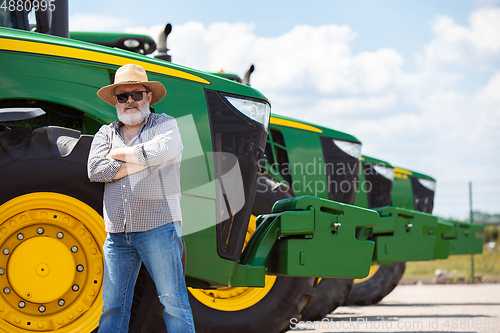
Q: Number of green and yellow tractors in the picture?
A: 4